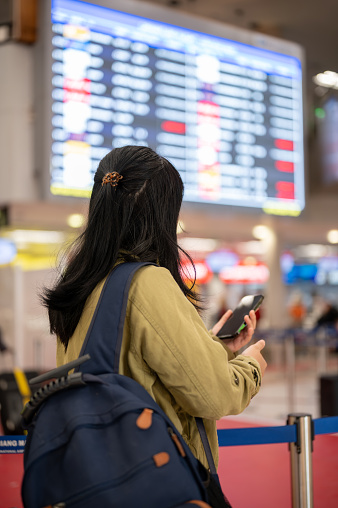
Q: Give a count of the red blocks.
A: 4